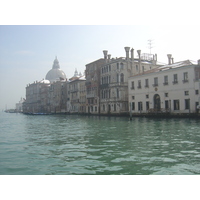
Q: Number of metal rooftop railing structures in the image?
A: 1